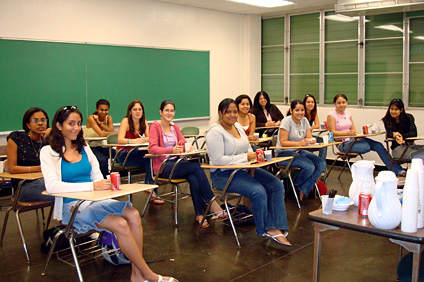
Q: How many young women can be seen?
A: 12